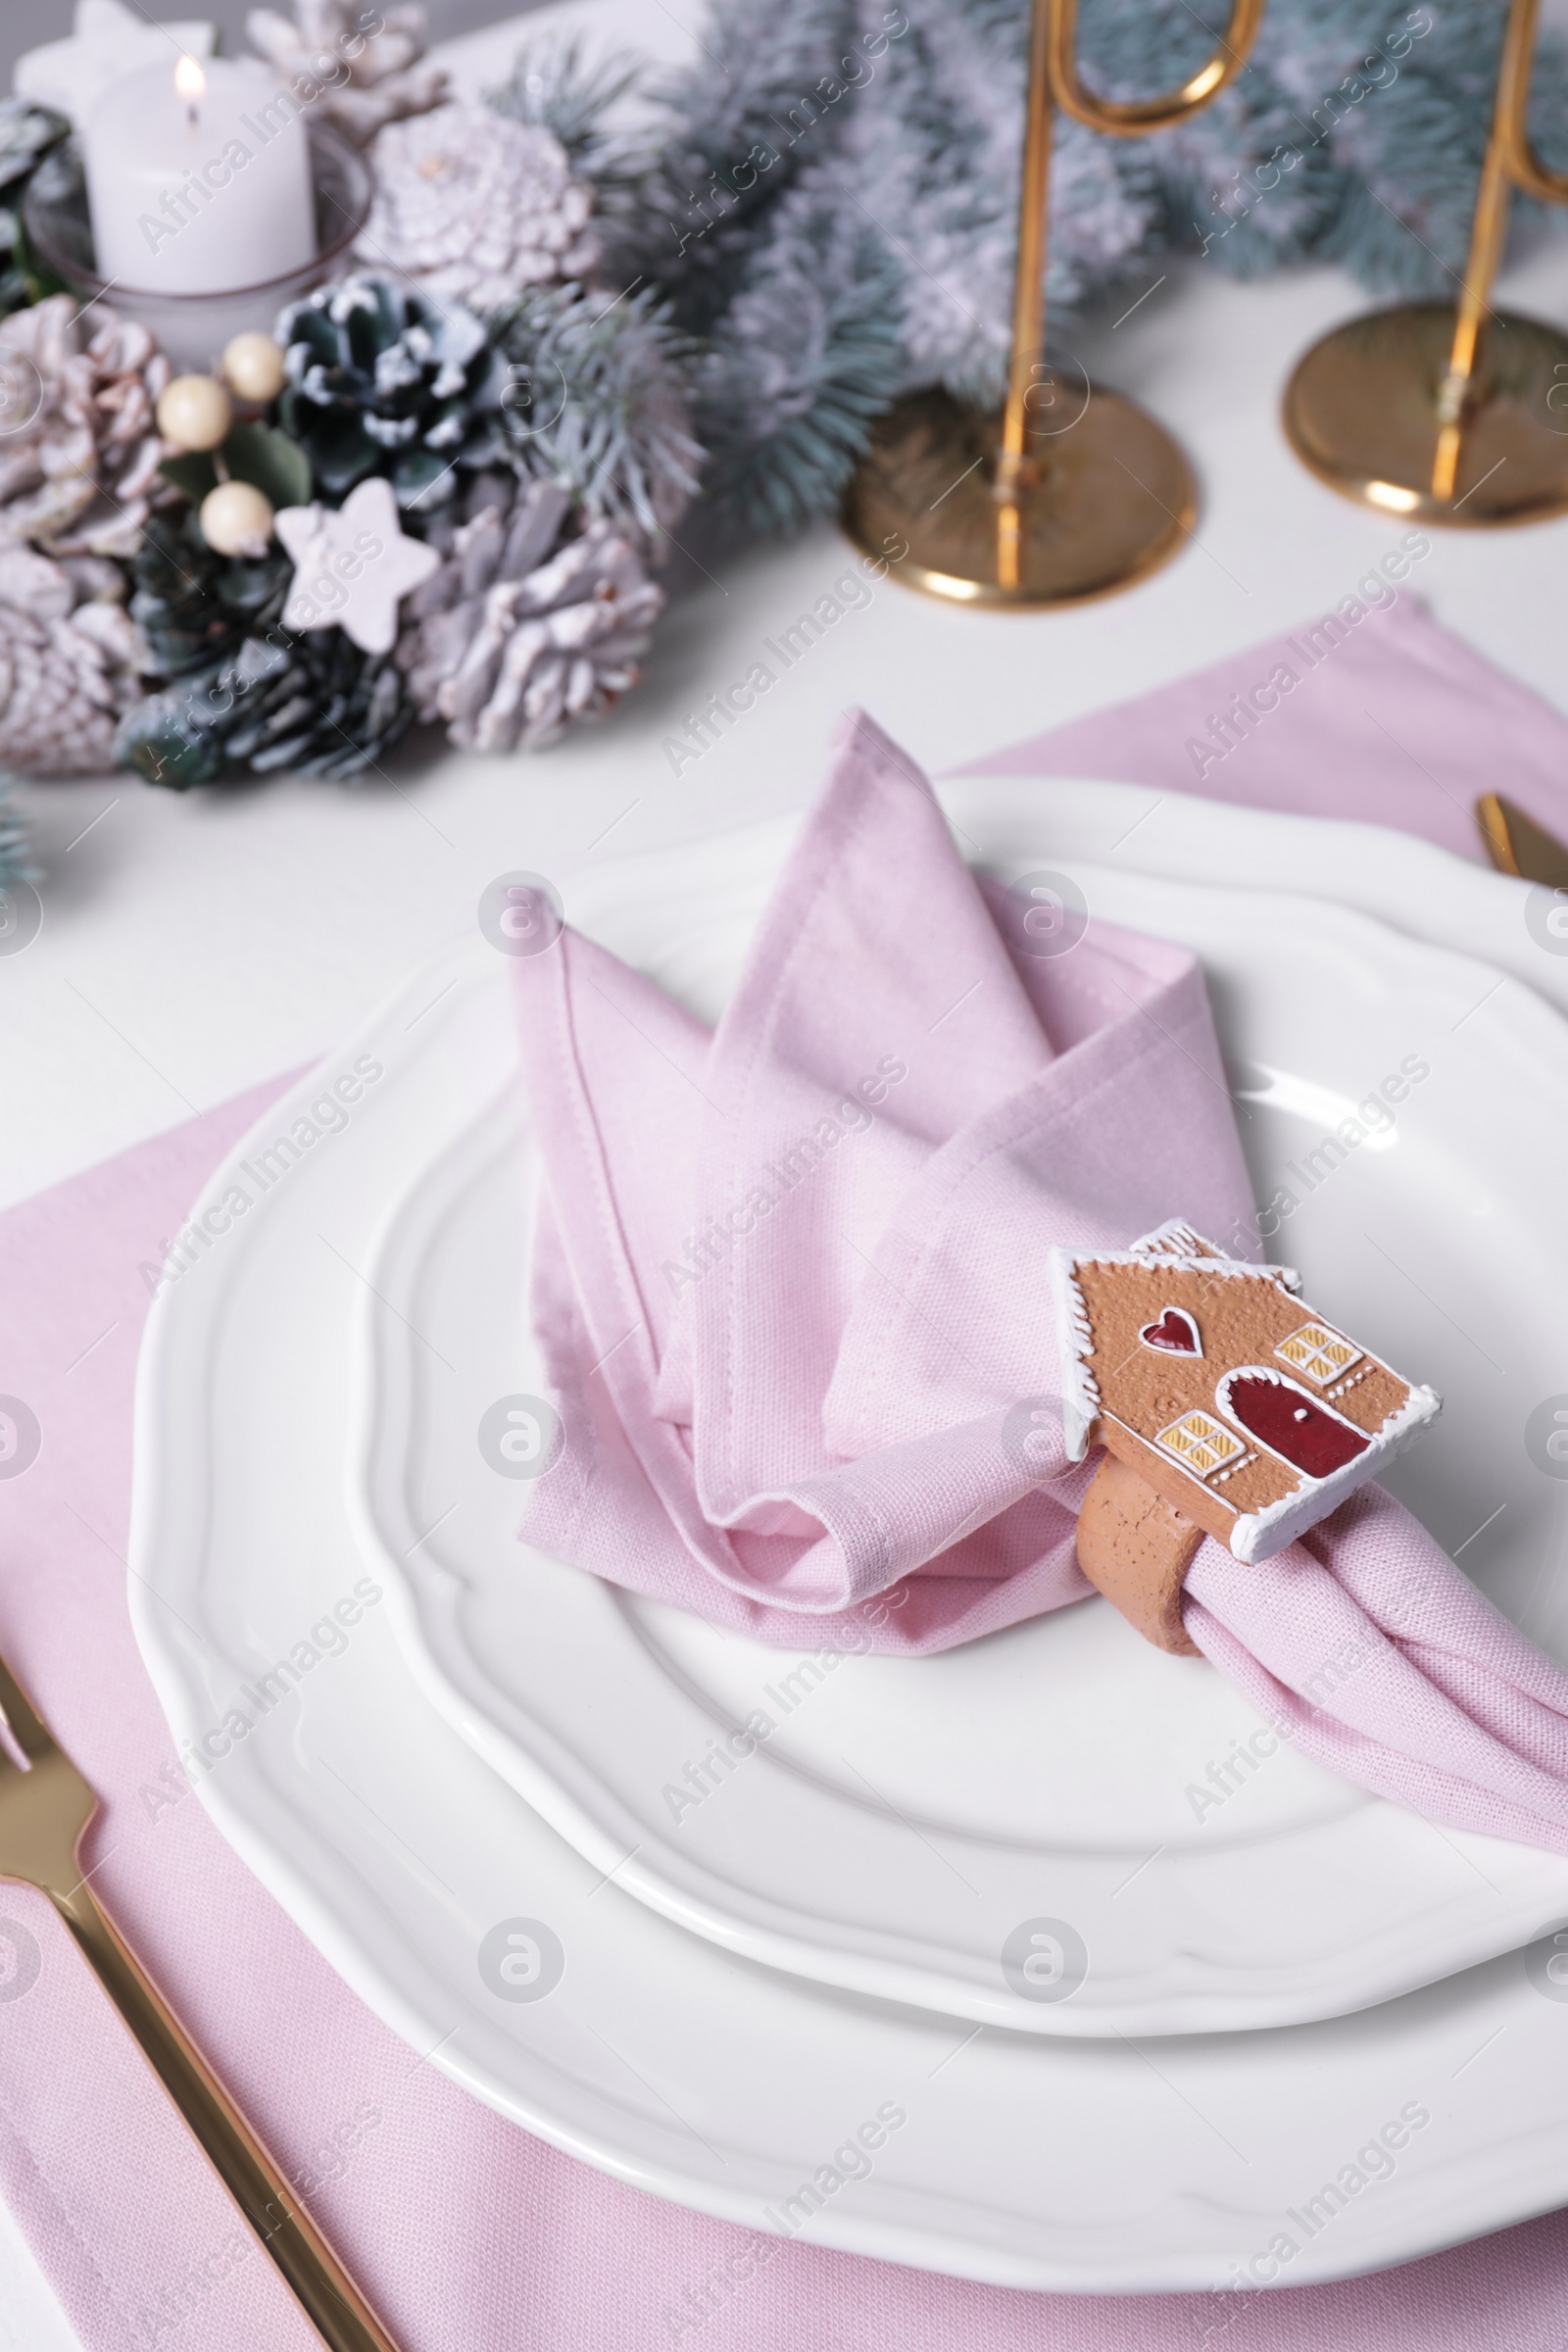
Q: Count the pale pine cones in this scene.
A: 5